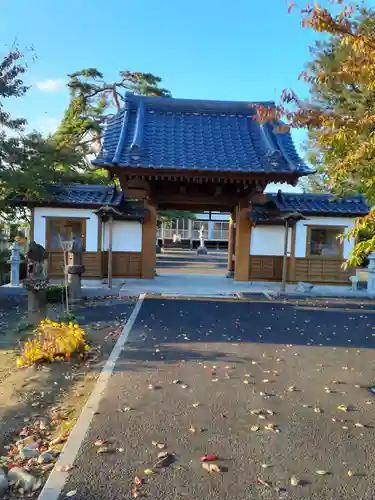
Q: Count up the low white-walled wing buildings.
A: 2